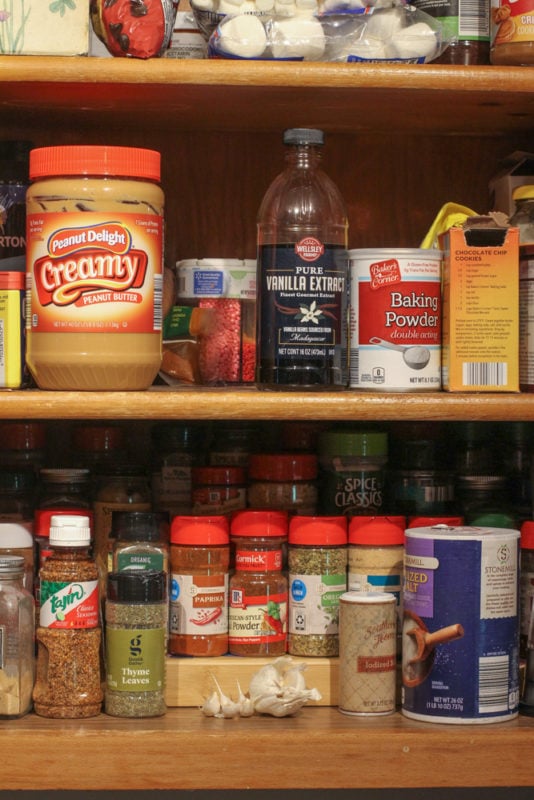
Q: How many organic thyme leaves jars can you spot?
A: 1